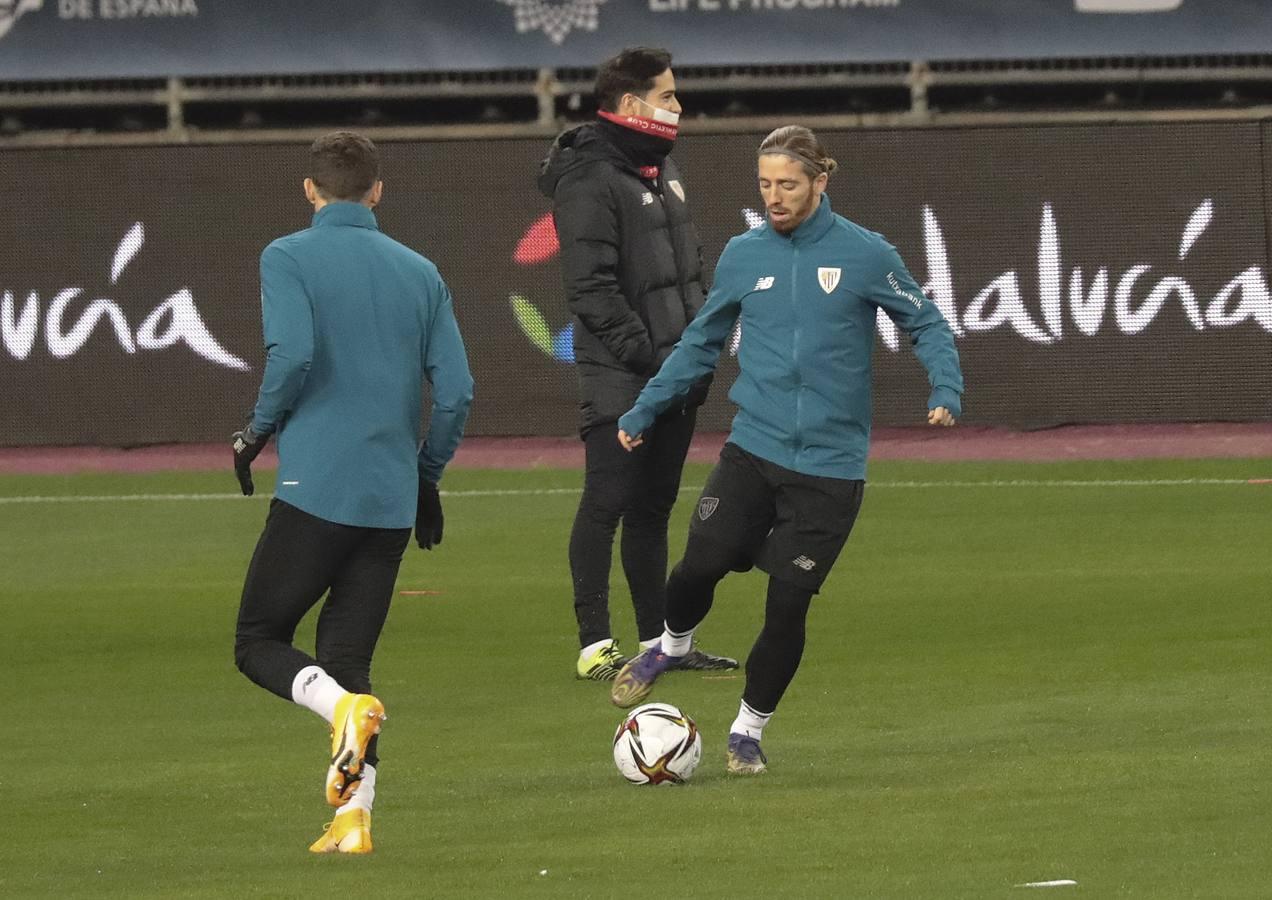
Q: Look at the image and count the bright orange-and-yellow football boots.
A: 2